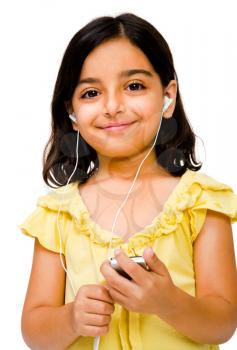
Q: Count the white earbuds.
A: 2